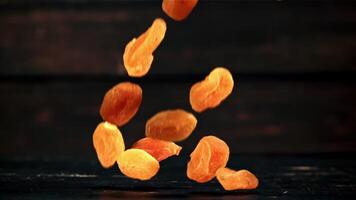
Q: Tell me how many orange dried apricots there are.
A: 10